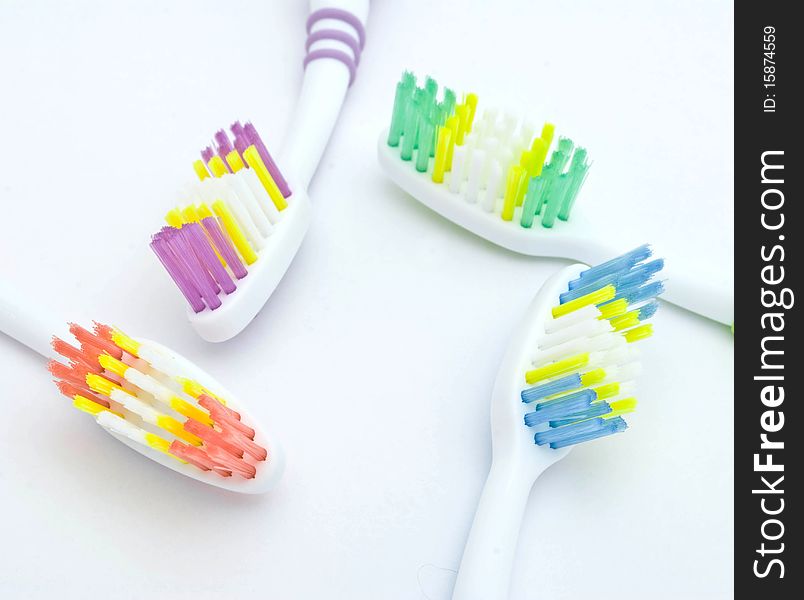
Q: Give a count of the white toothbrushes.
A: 4